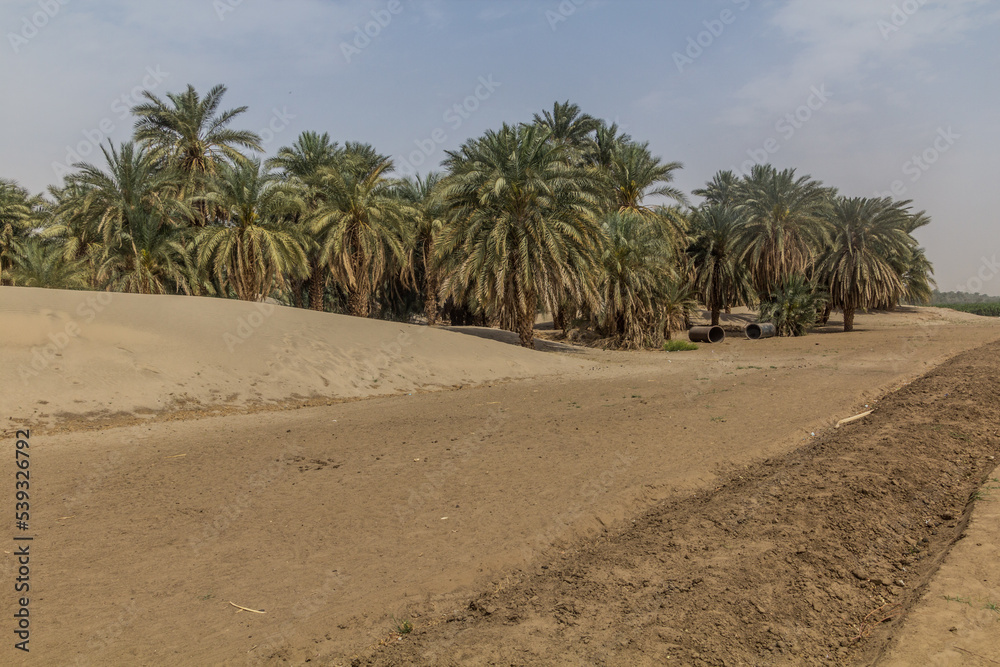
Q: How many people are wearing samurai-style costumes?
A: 0